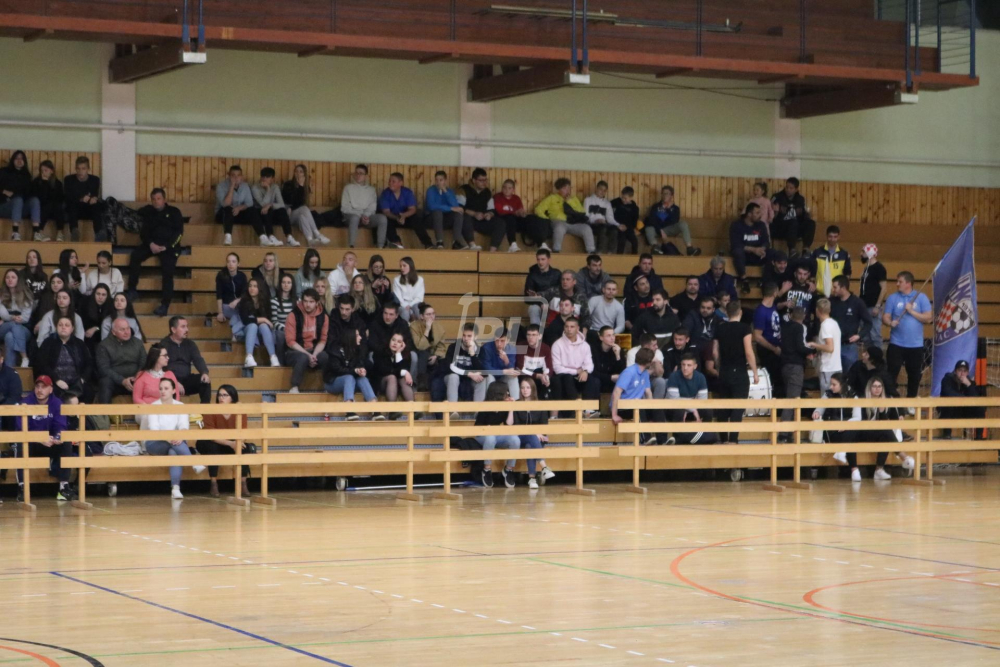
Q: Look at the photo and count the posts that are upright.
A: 12